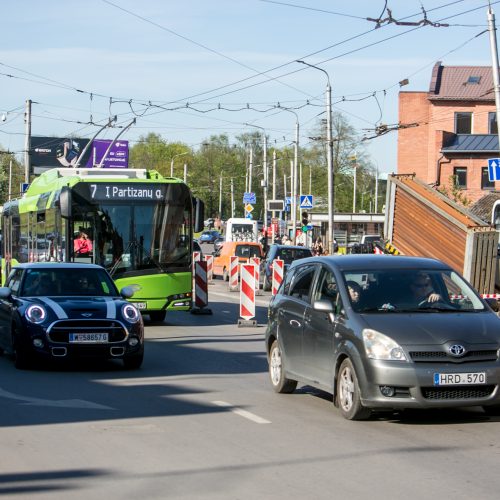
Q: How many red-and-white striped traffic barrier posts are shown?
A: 7